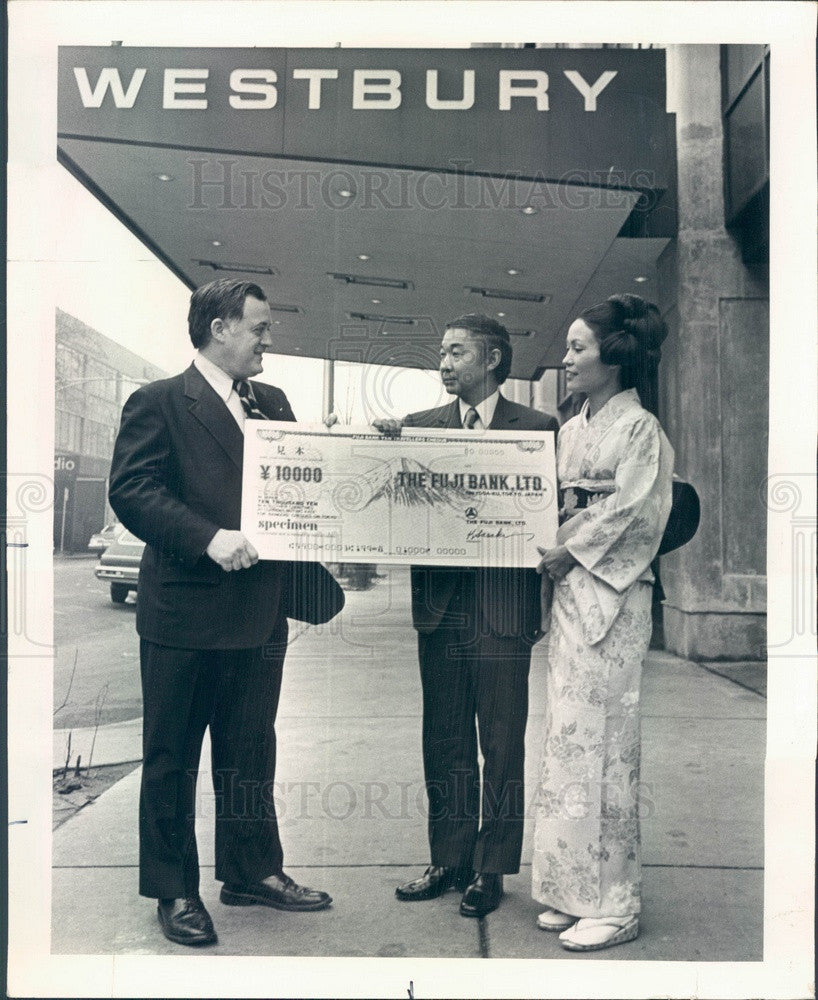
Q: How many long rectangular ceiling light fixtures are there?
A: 6